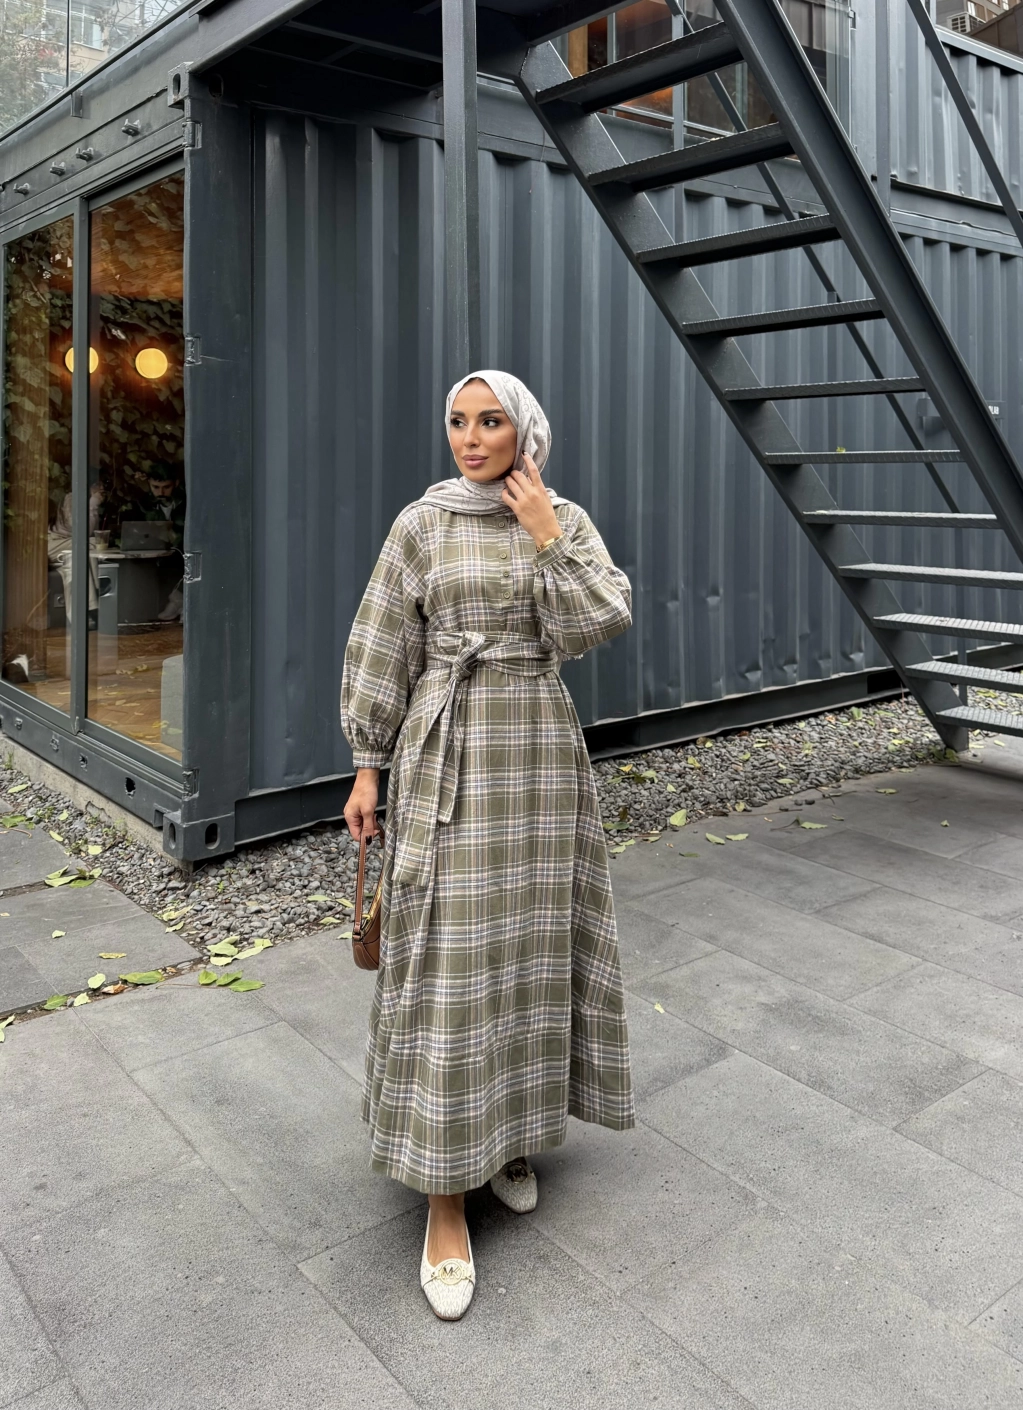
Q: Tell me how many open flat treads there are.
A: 11